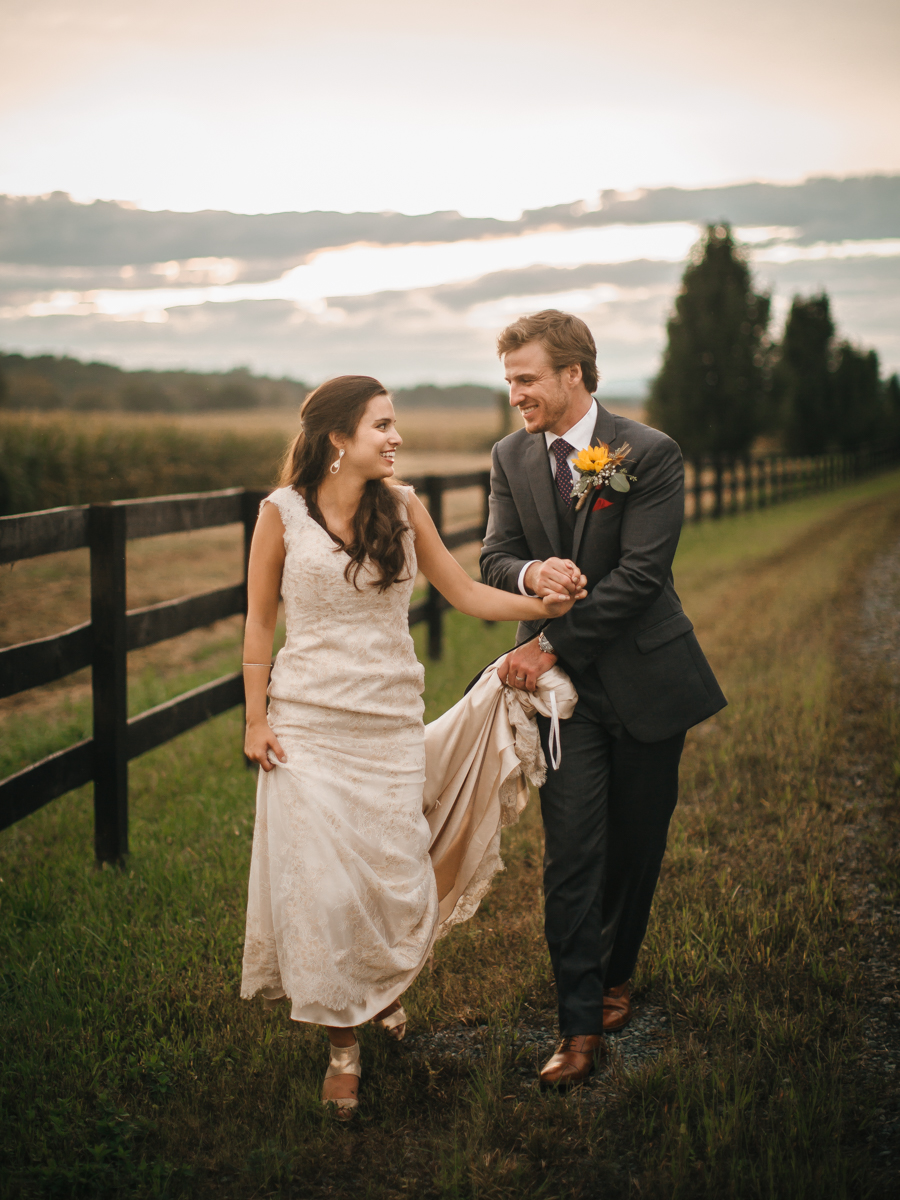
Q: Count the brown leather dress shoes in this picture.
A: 2